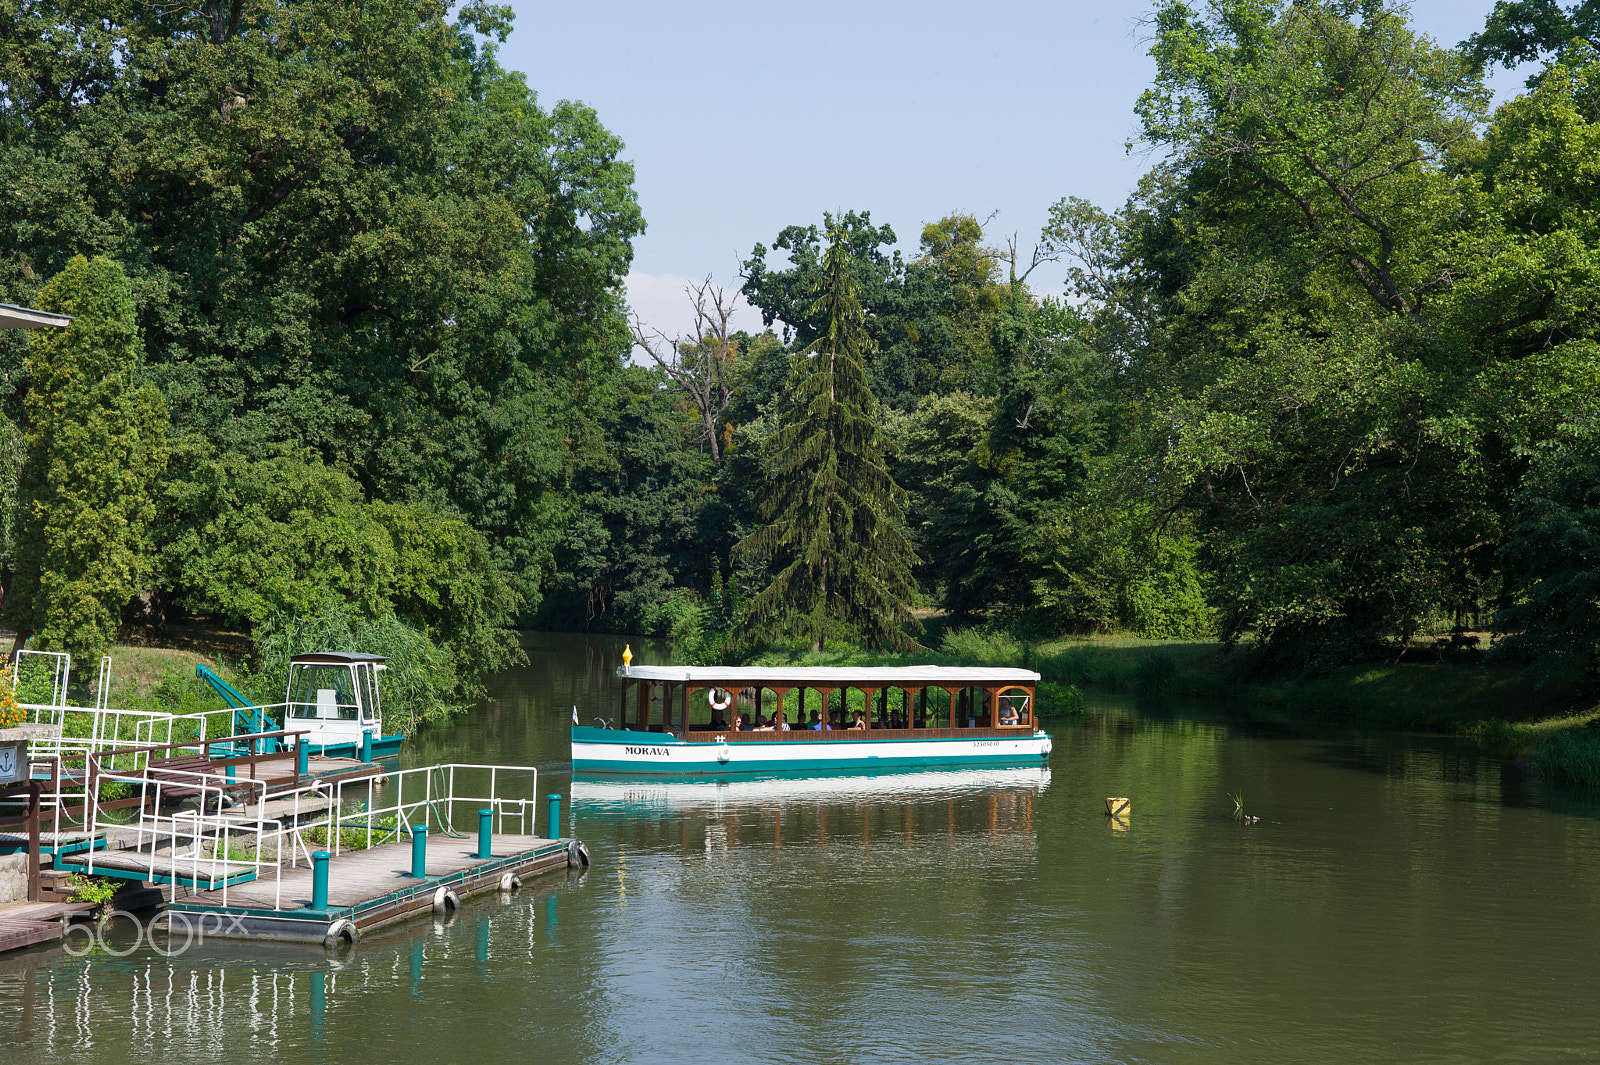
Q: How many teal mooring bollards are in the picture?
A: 7